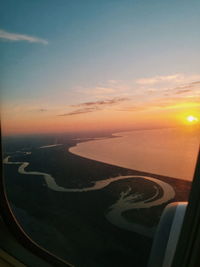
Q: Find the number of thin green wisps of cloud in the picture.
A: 0